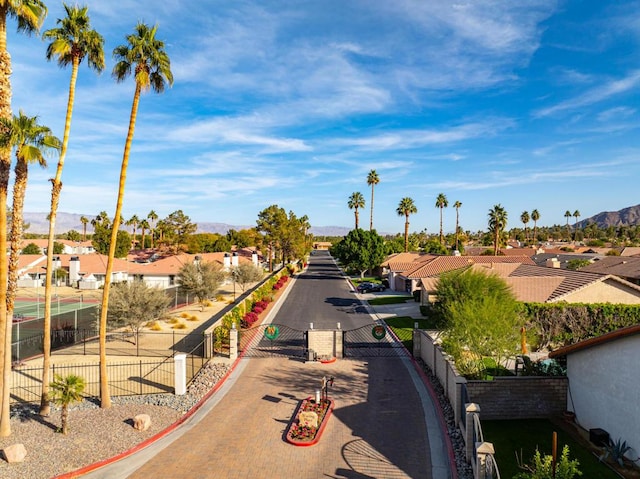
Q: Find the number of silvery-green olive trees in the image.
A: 3